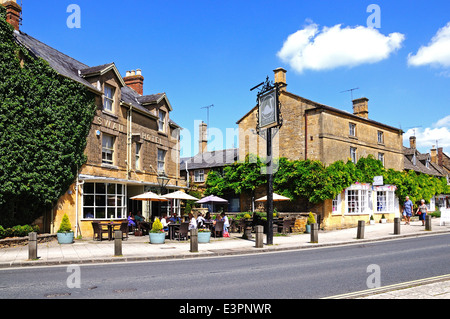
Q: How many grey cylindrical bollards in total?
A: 8